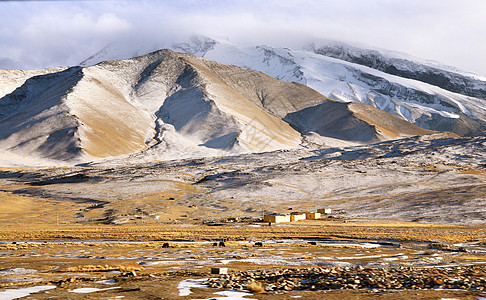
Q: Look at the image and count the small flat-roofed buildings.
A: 4